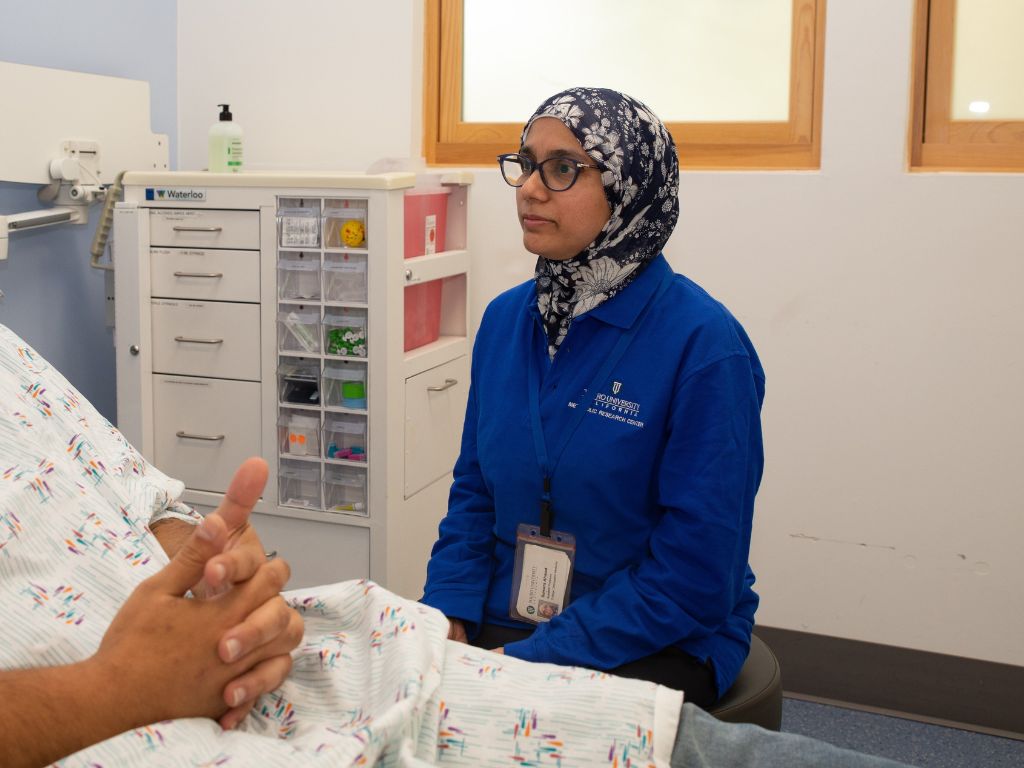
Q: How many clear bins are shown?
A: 12